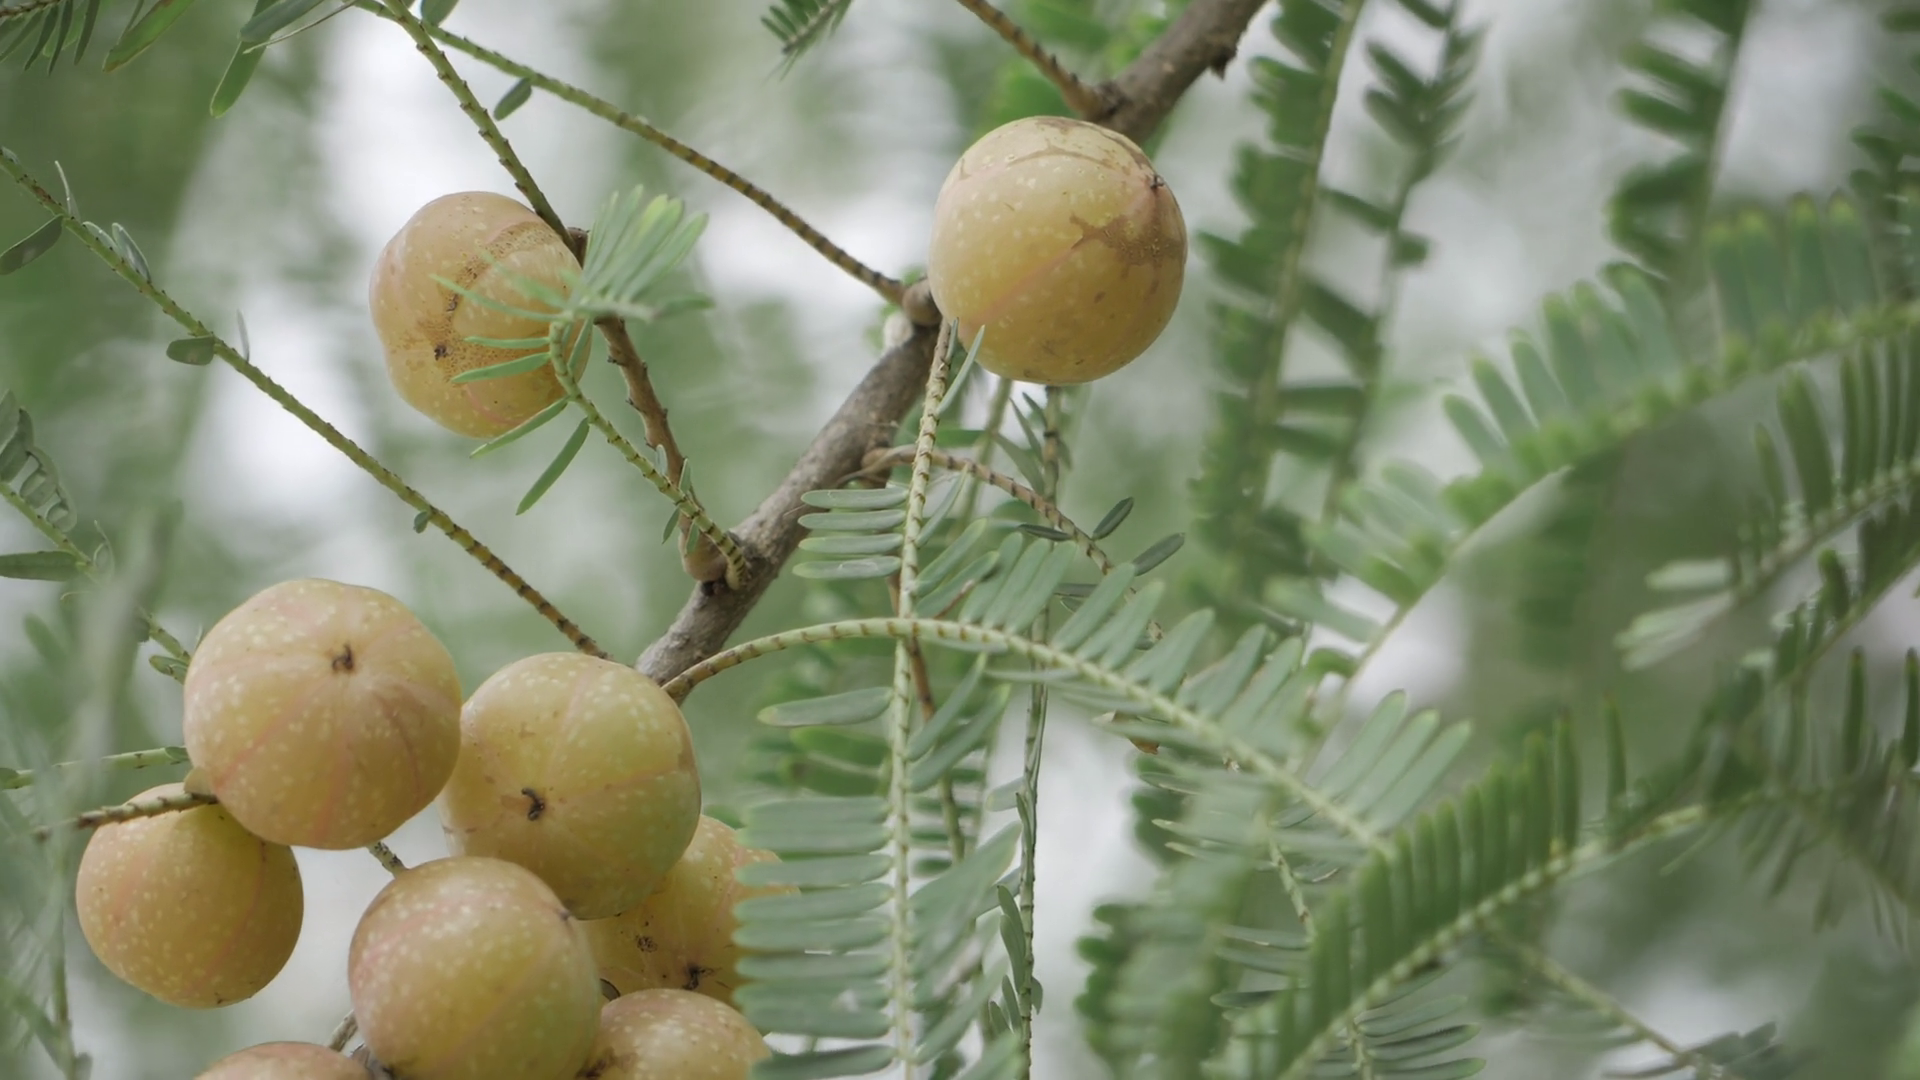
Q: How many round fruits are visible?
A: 9